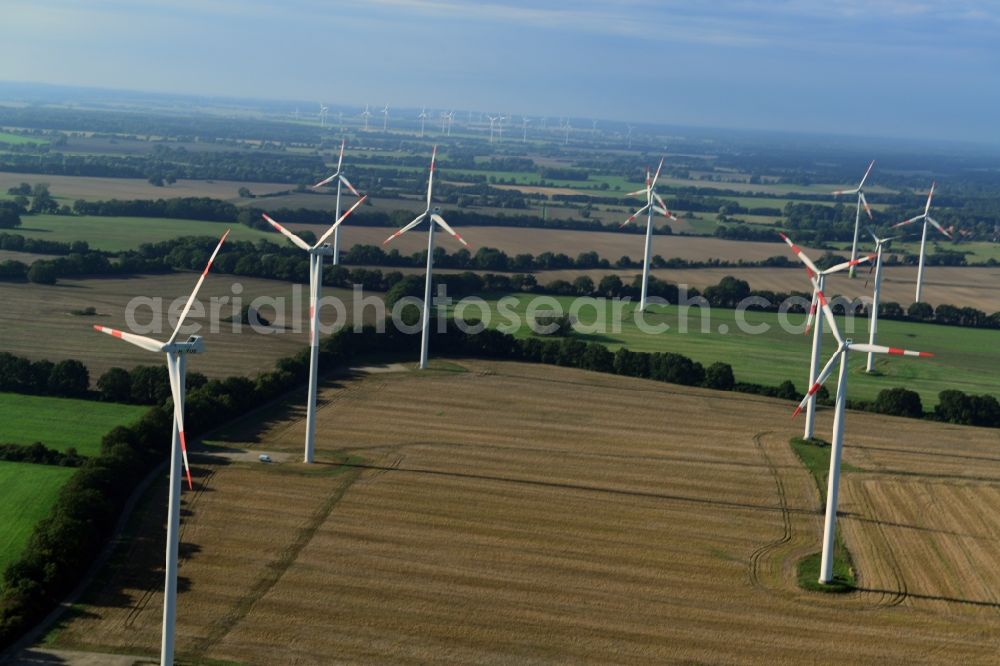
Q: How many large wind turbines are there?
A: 11